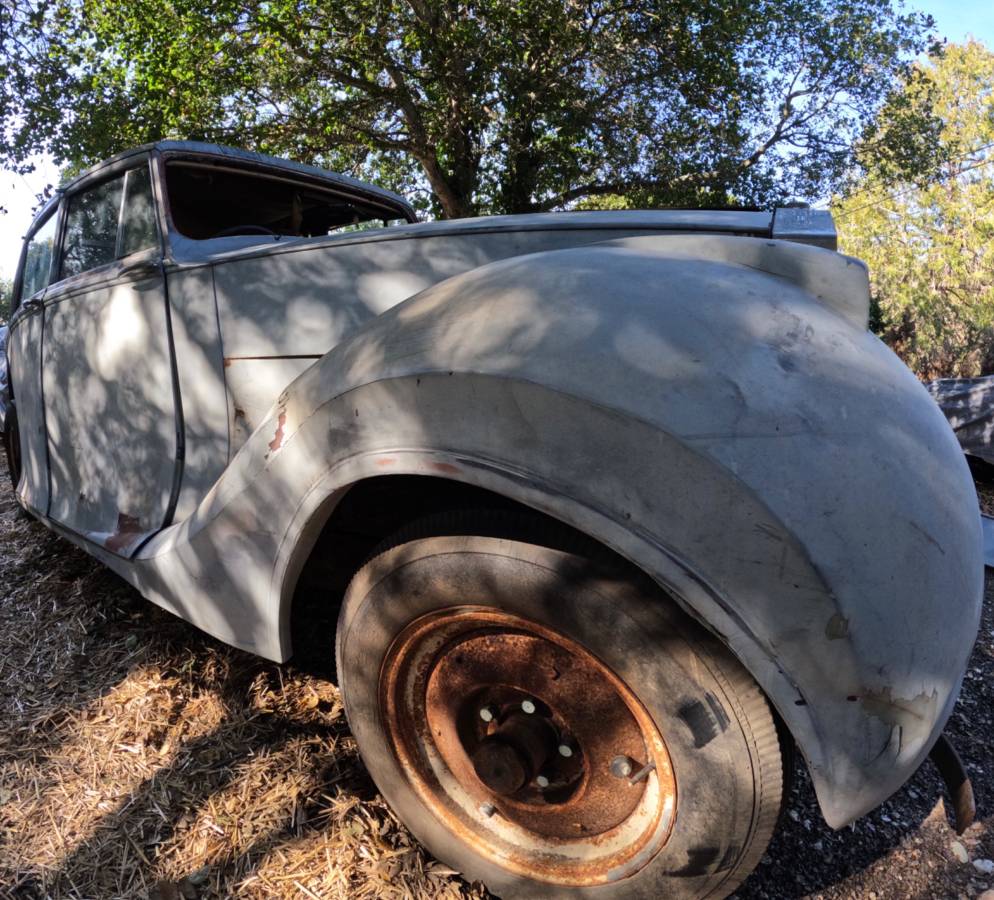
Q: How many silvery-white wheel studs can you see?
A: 4